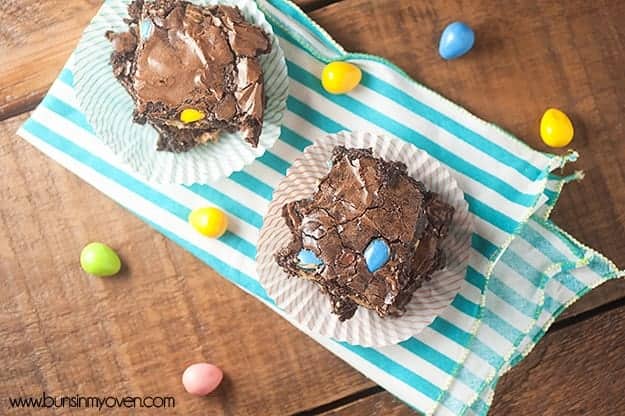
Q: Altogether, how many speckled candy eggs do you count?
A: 0